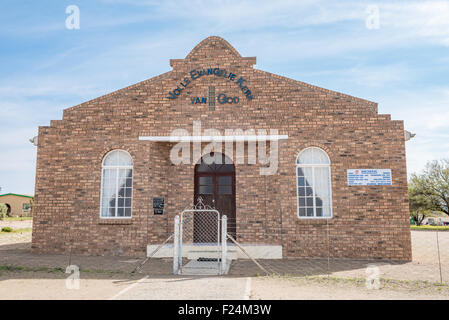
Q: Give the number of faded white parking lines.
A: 2